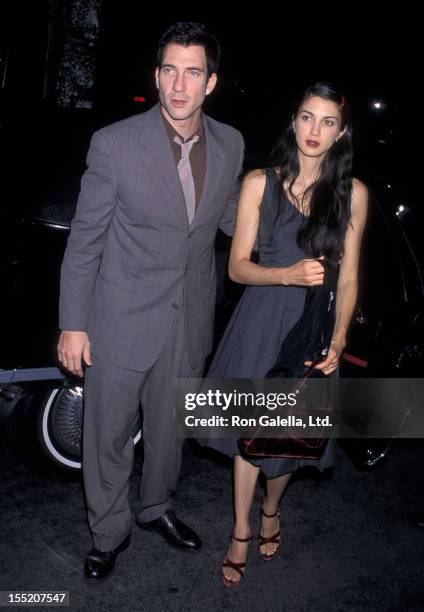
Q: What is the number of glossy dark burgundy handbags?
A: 1